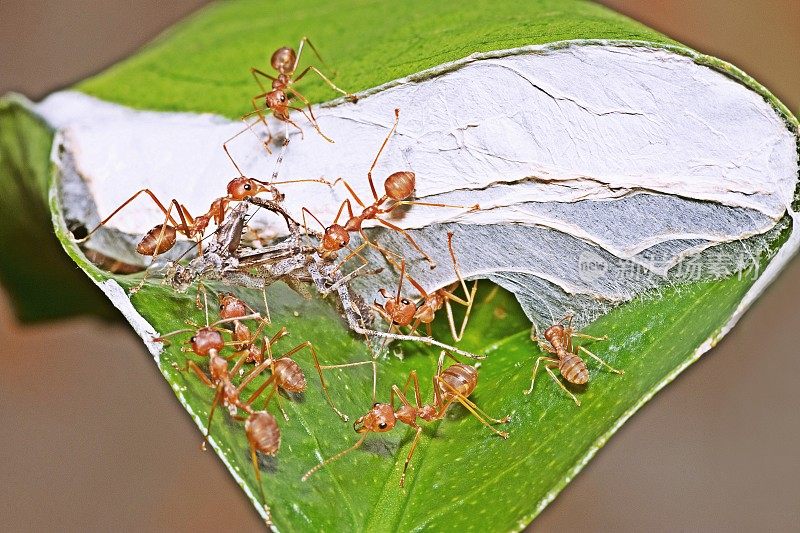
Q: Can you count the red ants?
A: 8